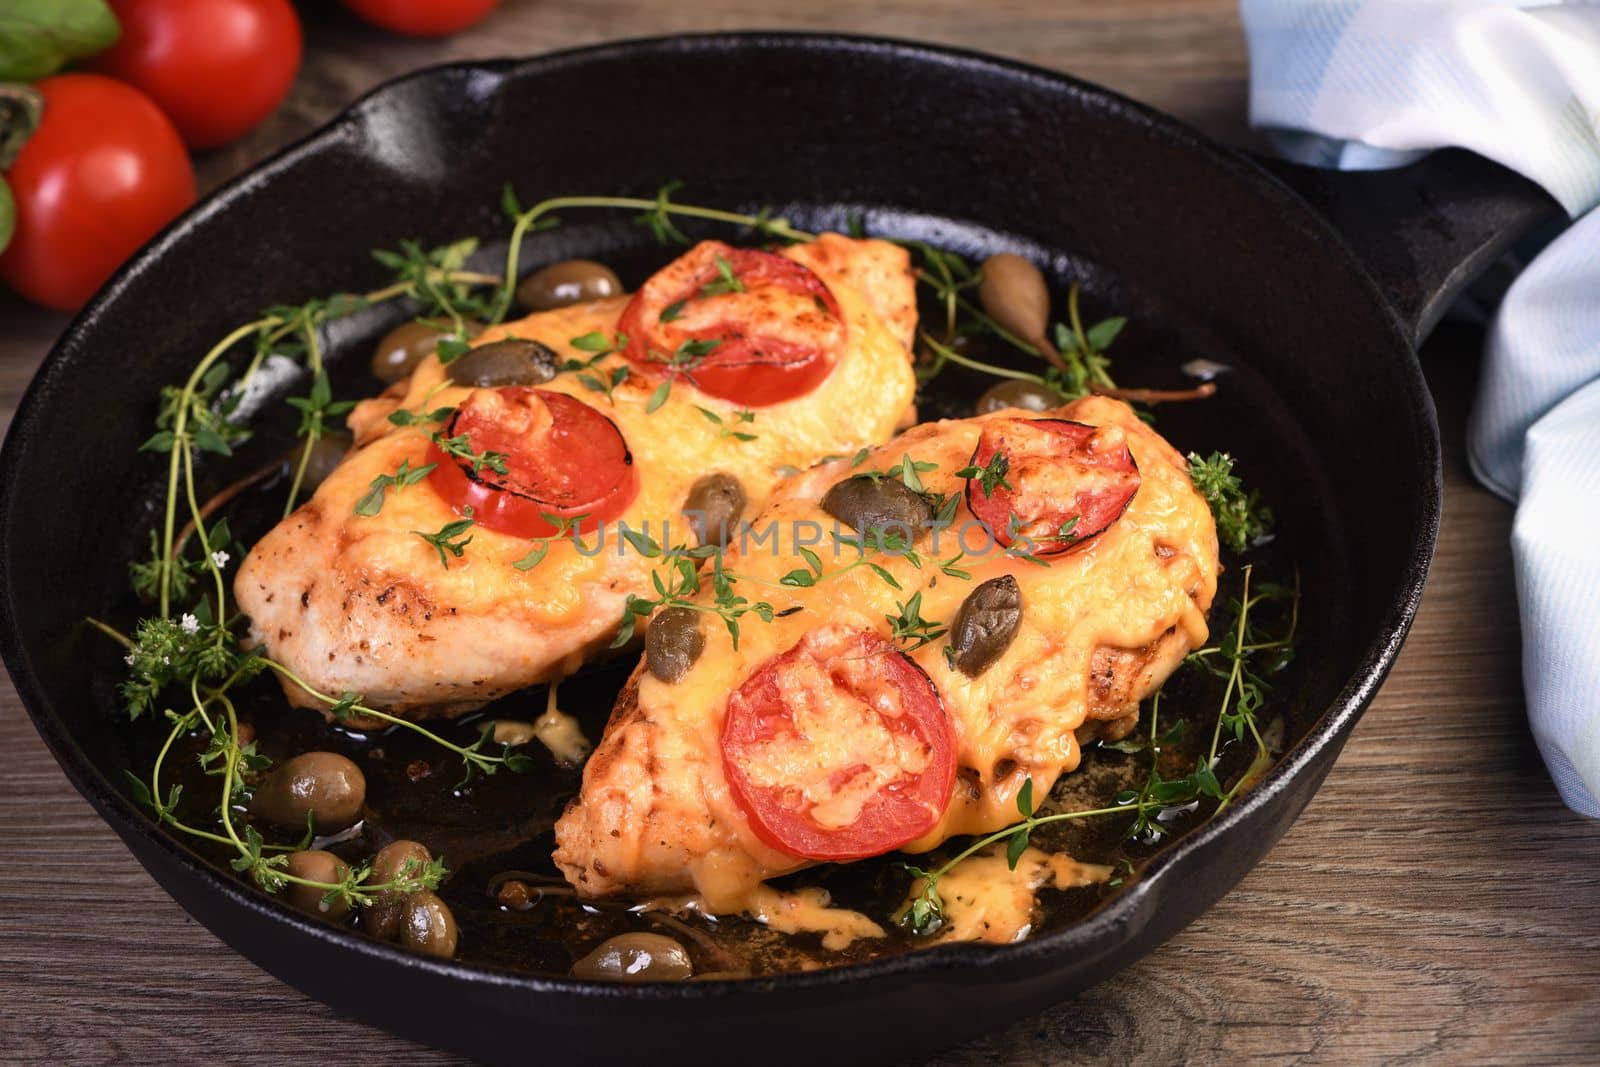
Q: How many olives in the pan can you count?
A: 15